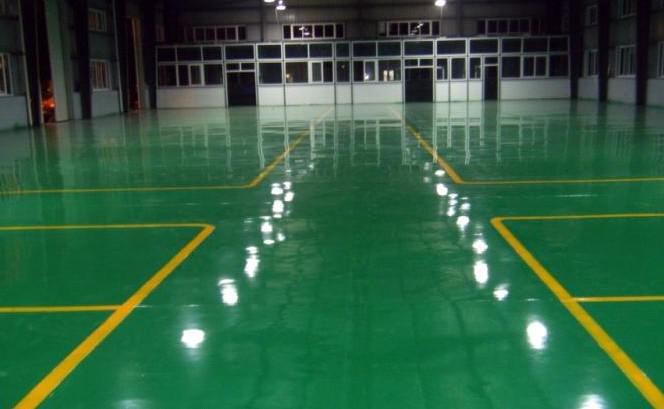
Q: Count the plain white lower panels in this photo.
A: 9